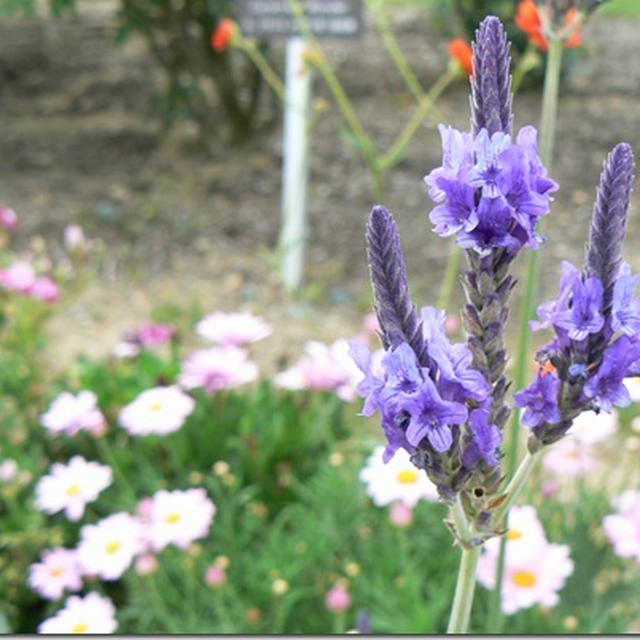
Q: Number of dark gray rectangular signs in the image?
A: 1